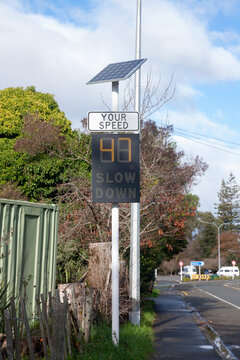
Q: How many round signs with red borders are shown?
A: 2